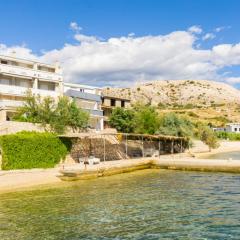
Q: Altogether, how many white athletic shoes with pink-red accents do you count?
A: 0